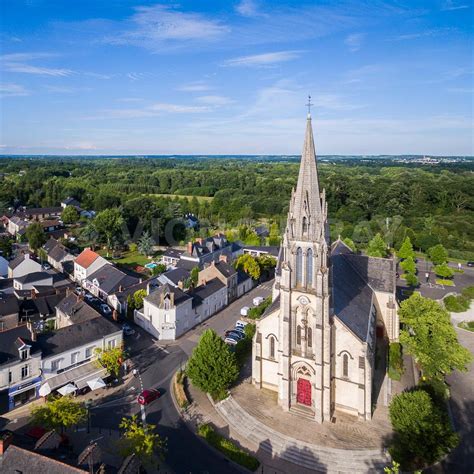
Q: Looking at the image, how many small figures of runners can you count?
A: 0